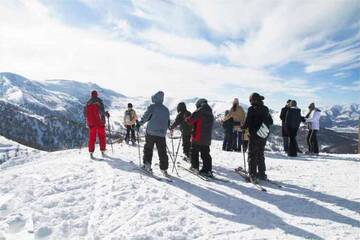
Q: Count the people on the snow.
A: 11